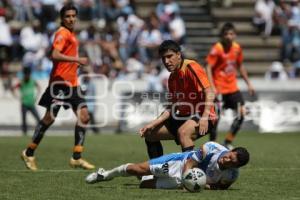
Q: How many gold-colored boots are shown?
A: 2